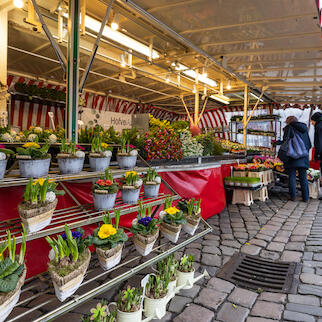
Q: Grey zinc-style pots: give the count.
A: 8